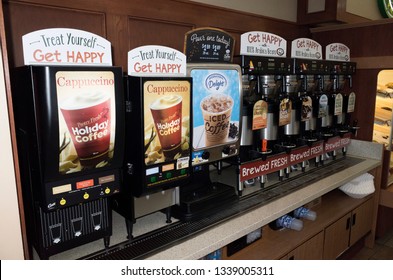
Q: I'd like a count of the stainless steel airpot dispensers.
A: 6